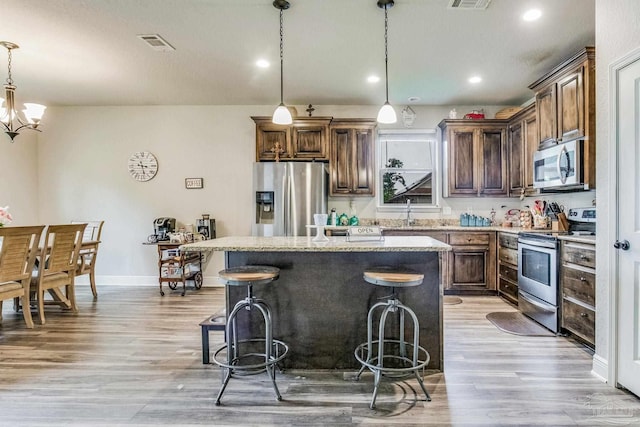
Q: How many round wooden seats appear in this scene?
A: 2